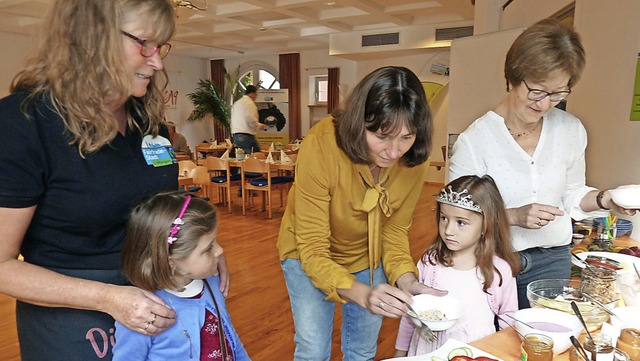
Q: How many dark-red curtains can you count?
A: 3